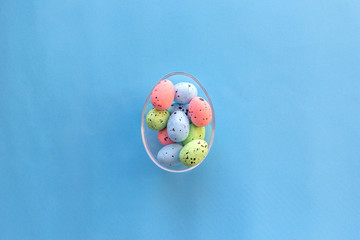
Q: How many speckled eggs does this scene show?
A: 10